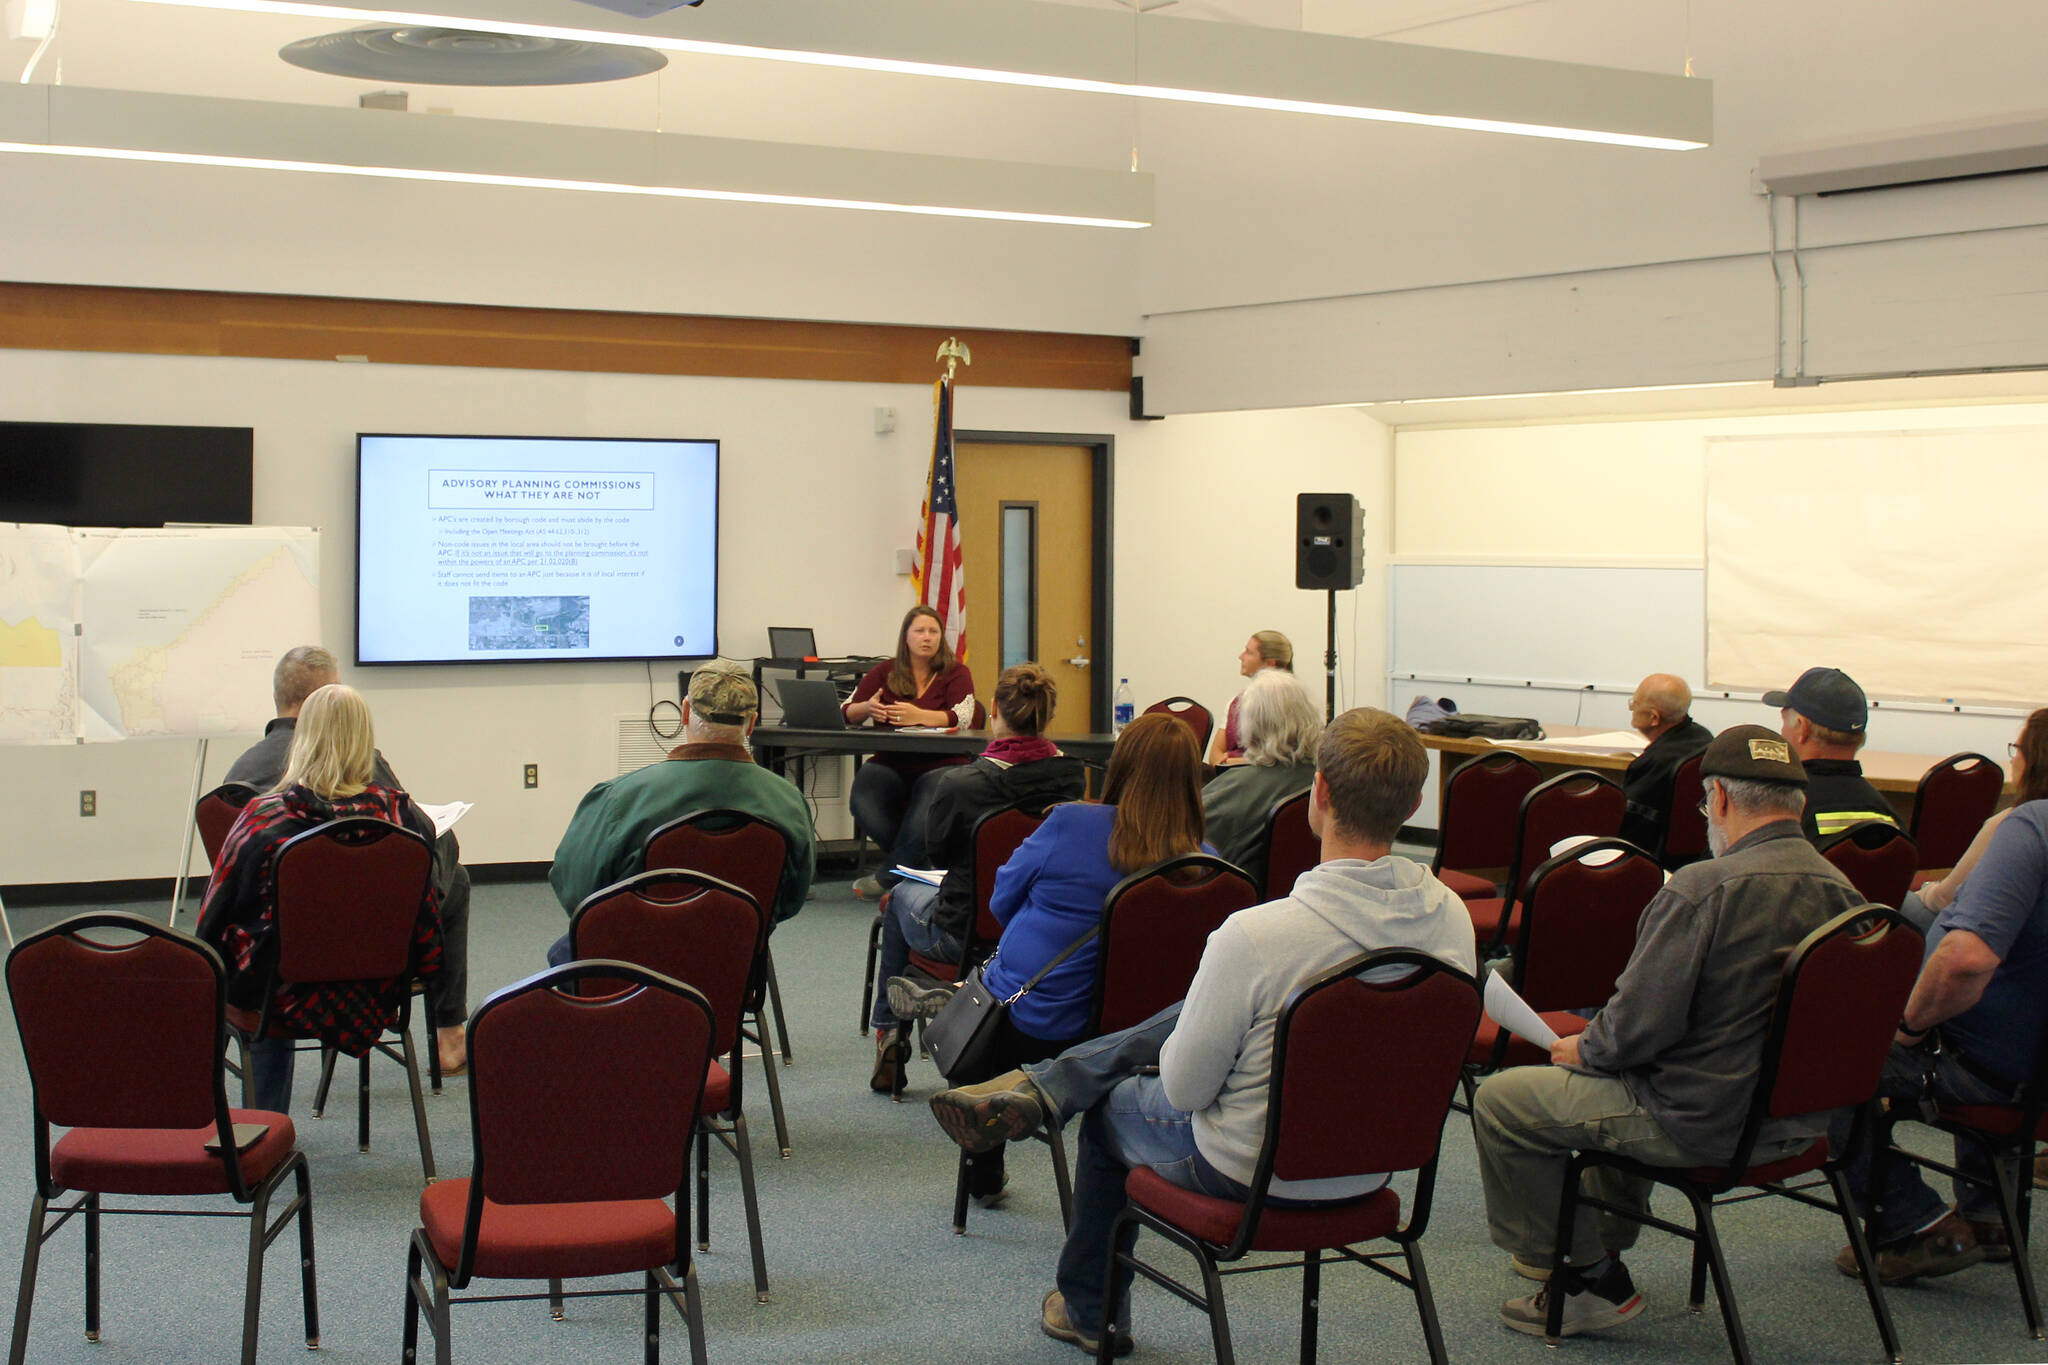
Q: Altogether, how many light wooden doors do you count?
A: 1